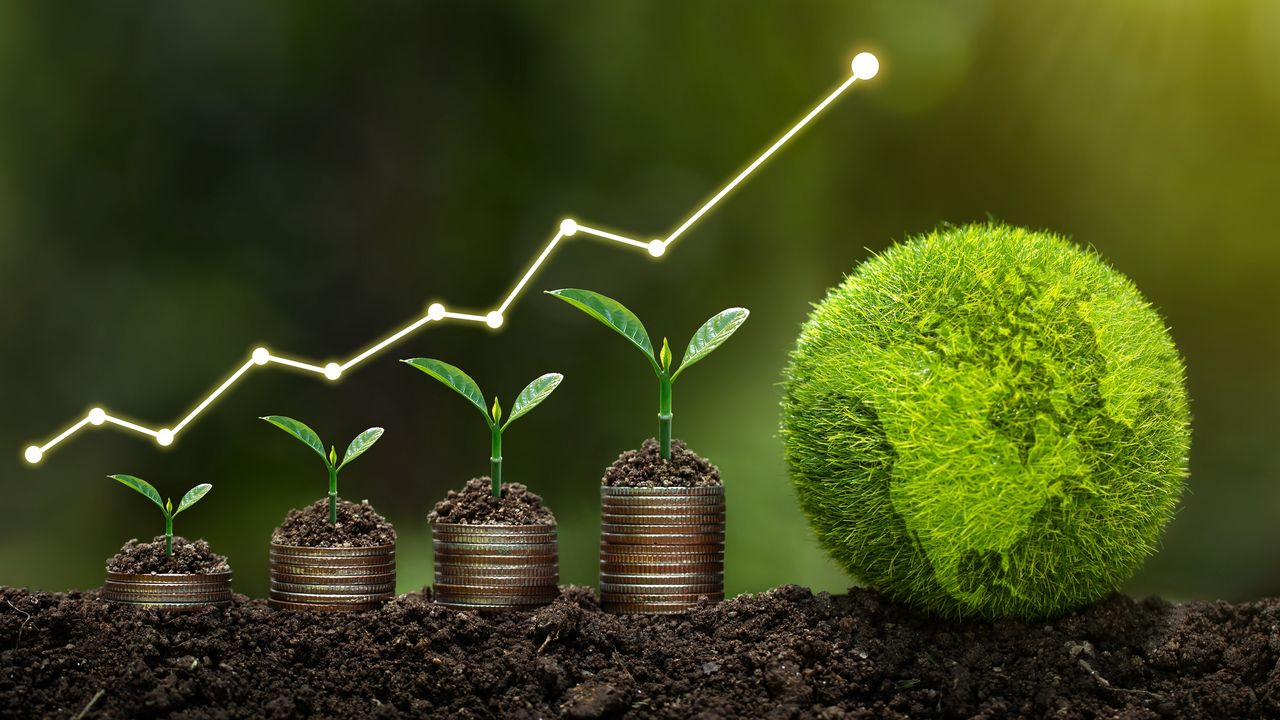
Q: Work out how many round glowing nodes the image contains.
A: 10